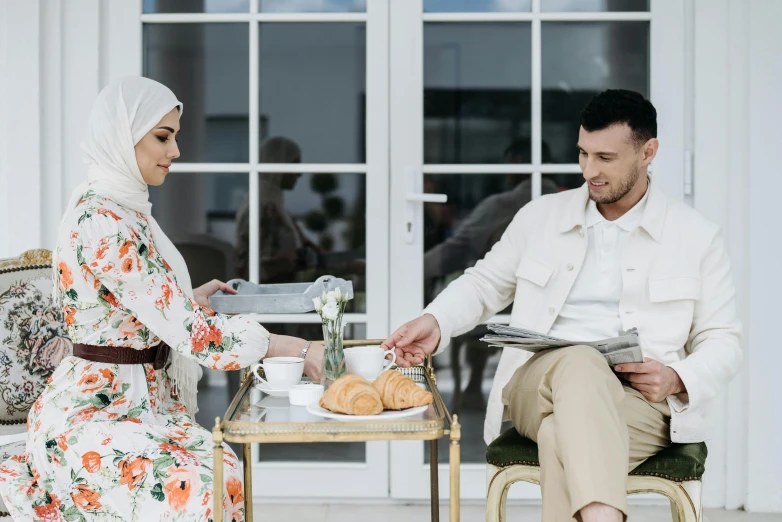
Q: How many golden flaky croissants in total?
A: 2